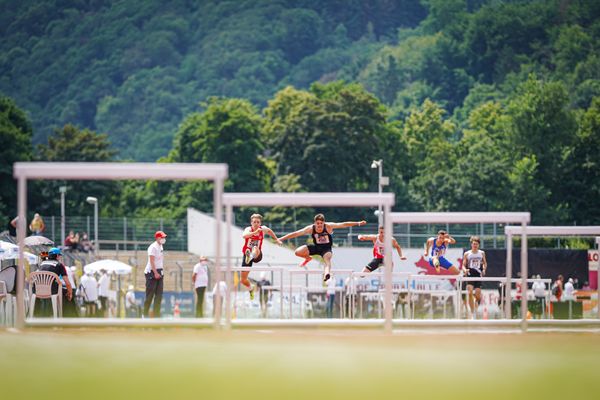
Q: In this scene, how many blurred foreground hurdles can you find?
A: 4